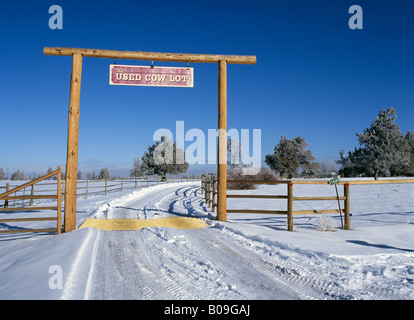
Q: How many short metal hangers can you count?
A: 3